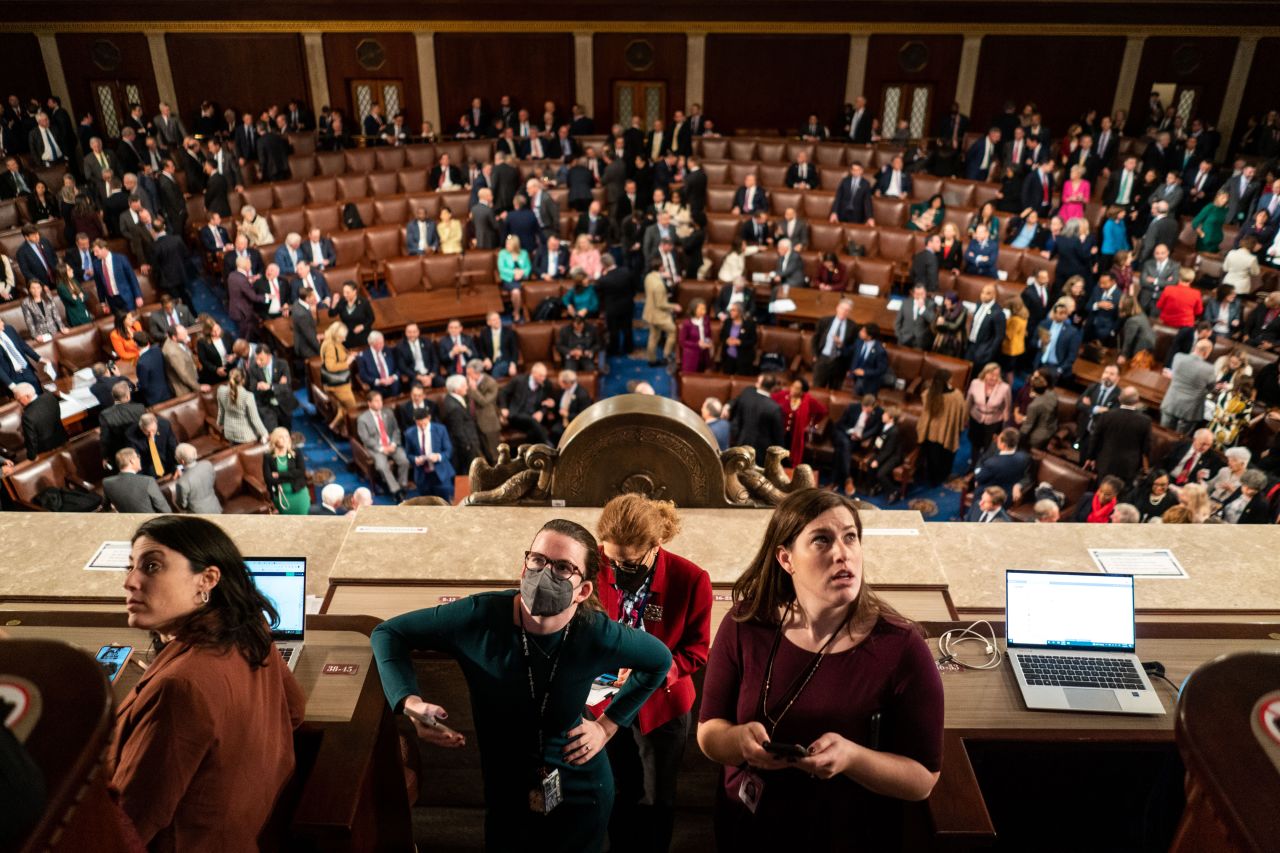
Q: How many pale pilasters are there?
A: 10